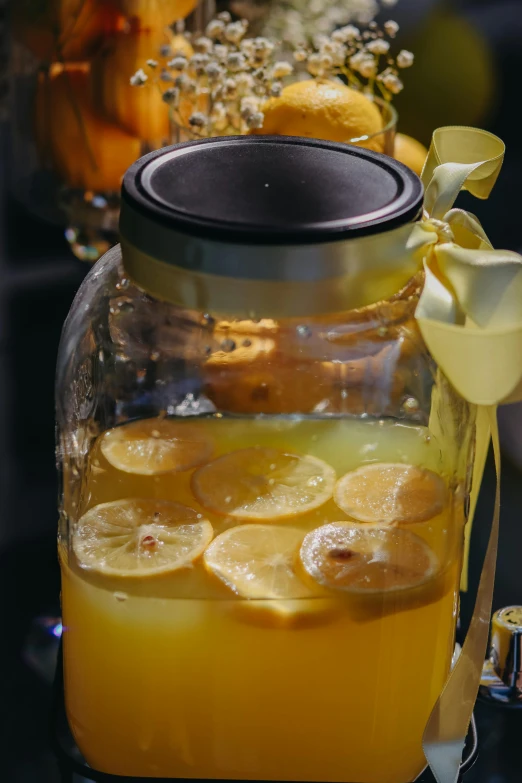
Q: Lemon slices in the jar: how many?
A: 6